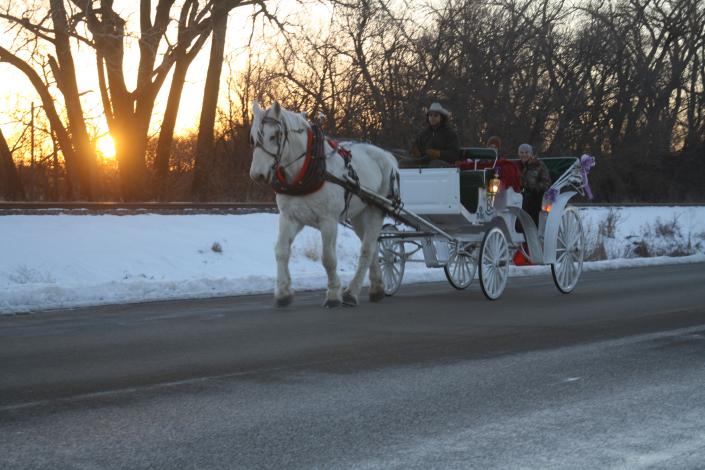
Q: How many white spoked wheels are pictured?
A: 4